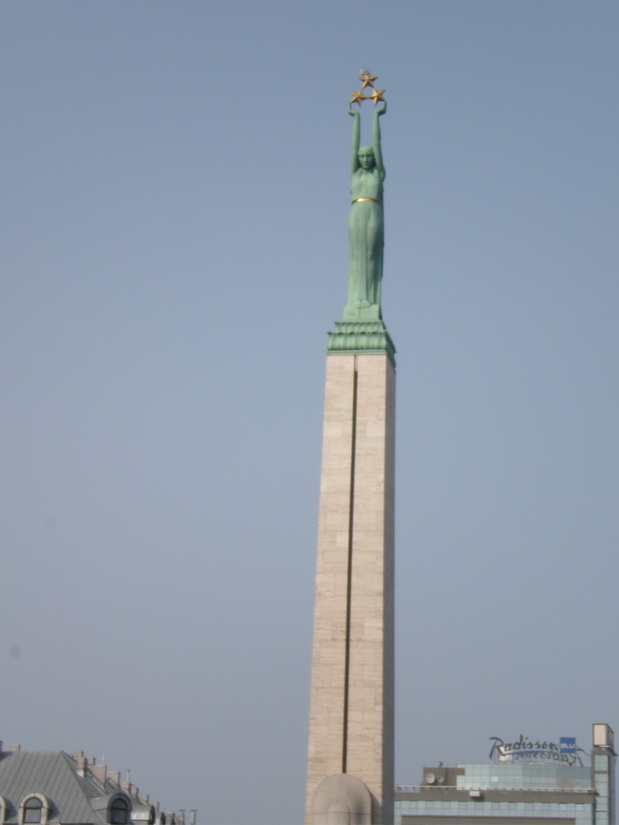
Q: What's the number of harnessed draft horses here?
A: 0